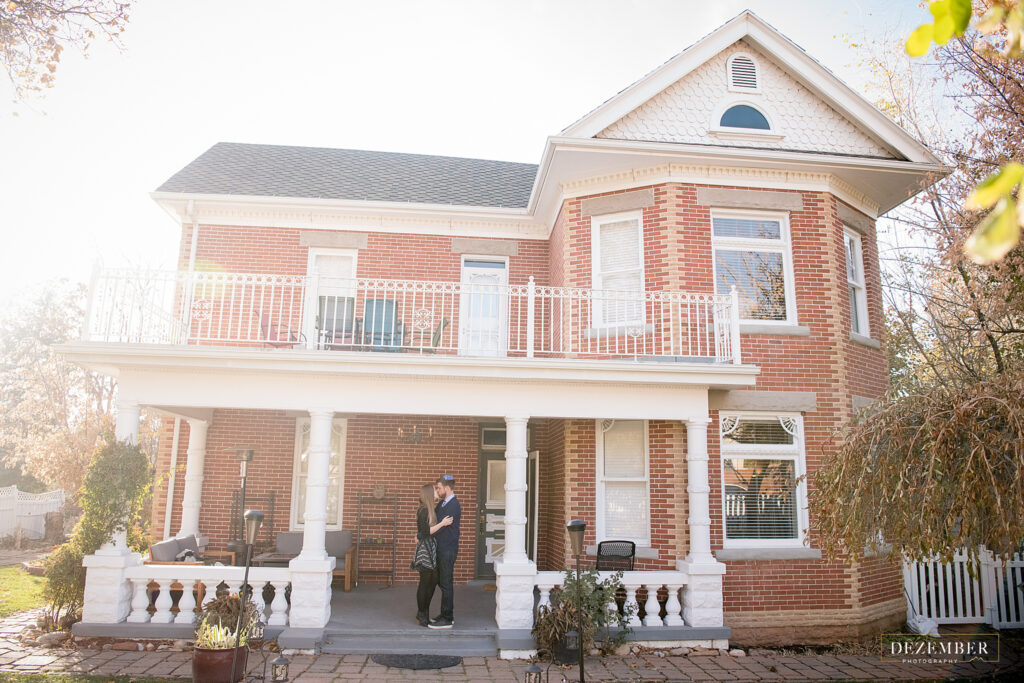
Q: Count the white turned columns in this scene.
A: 5